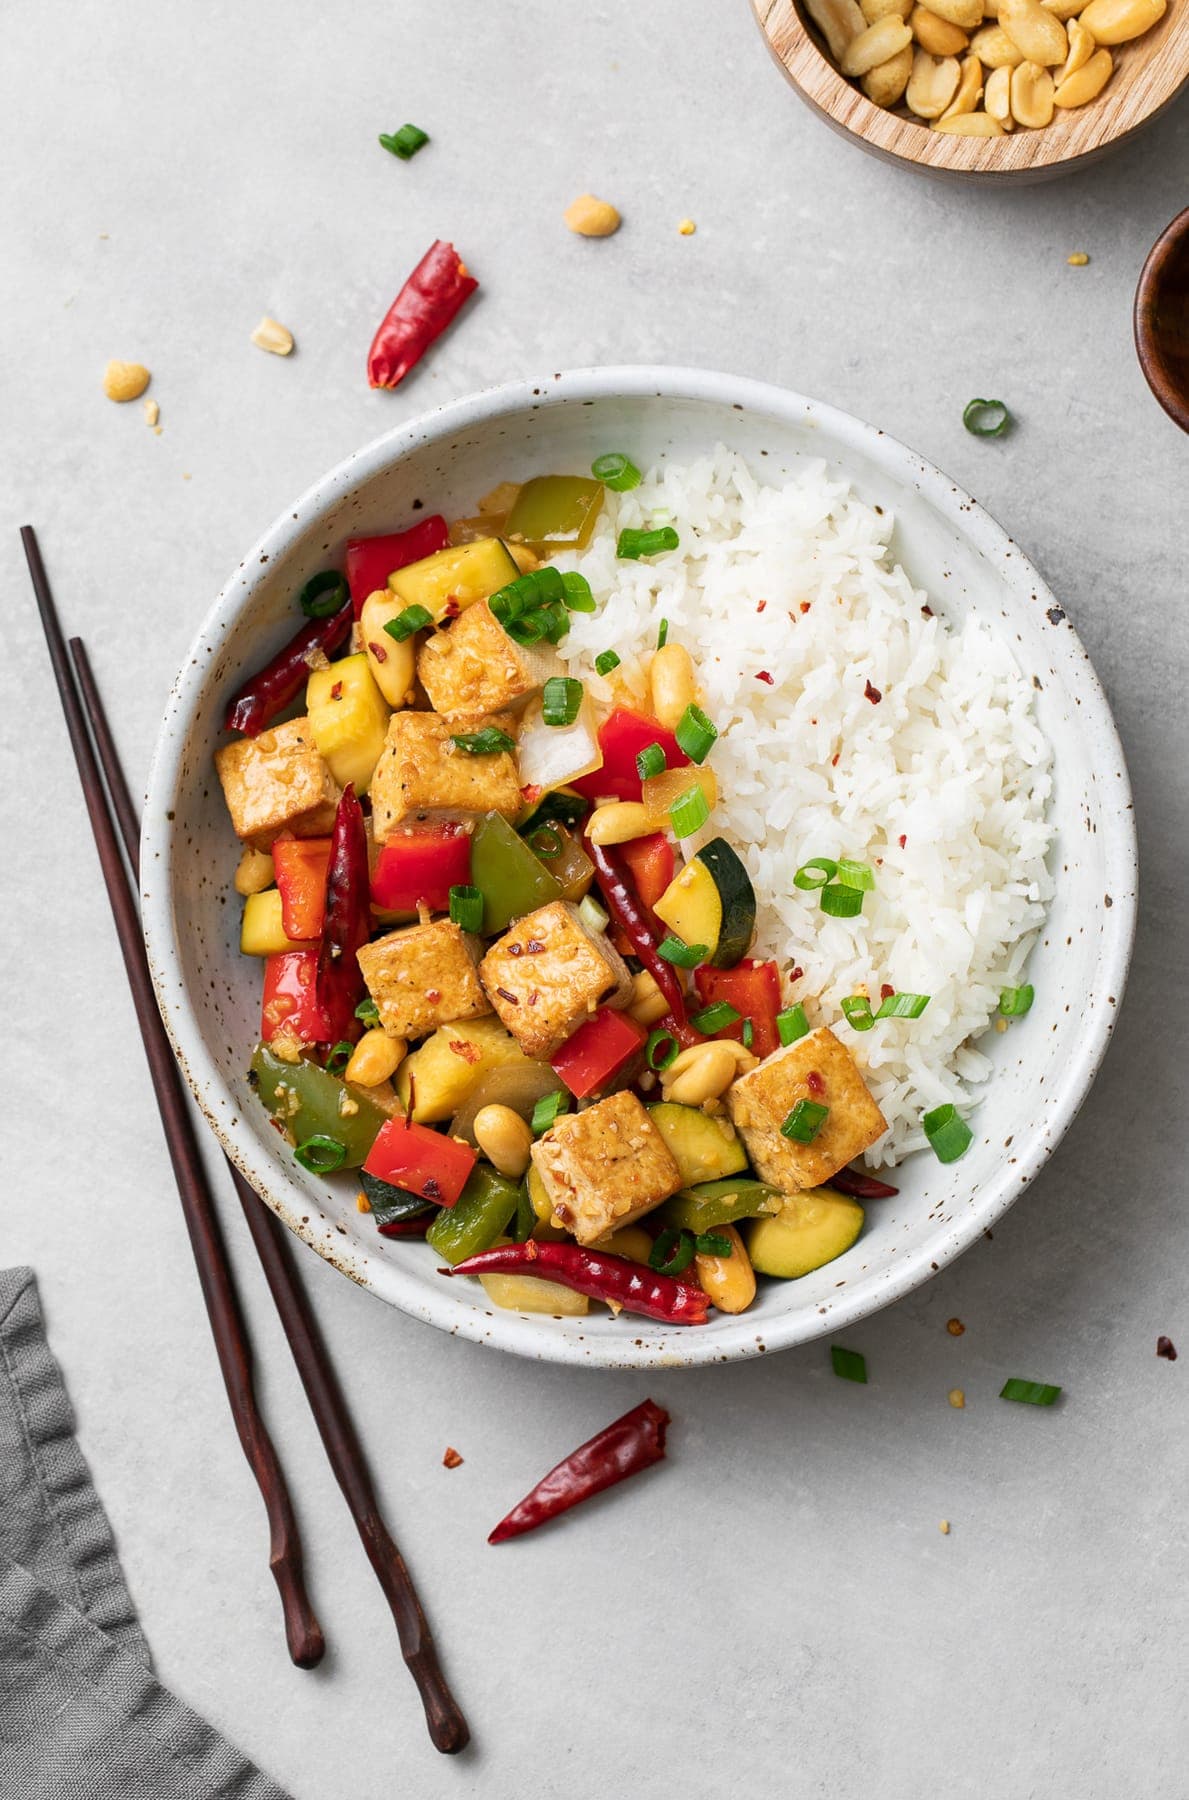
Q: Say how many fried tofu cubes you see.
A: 7